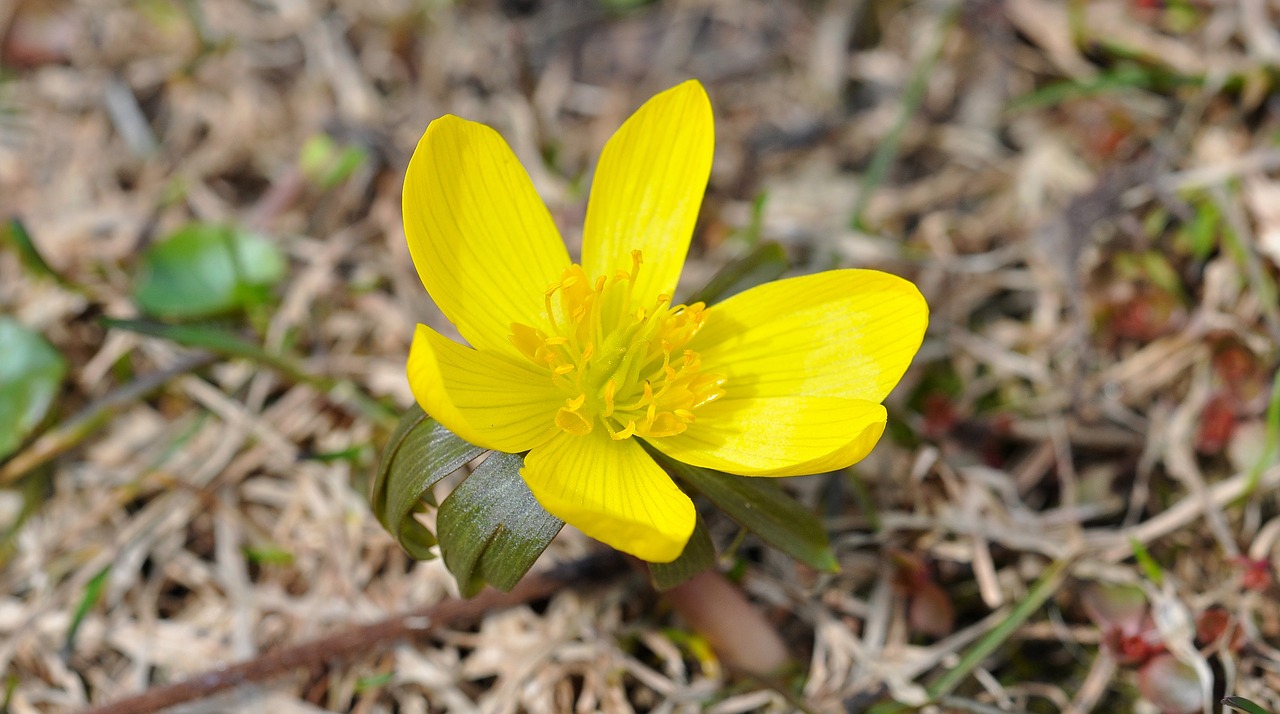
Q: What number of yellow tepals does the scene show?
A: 6